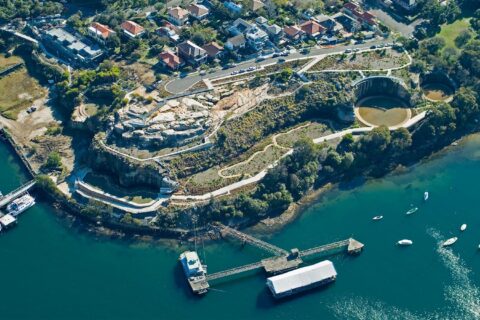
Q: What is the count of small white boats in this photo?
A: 6